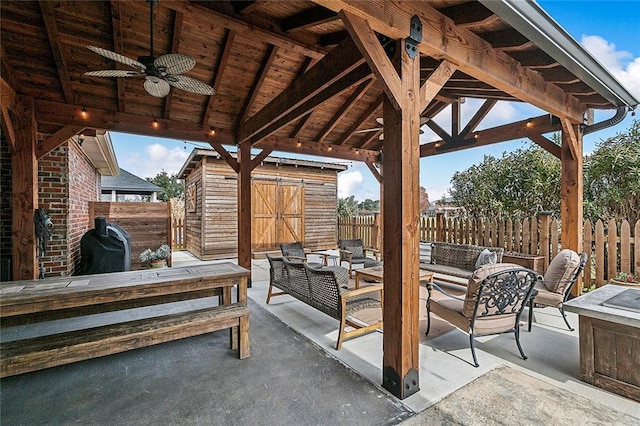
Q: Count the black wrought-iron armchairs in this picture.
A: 2